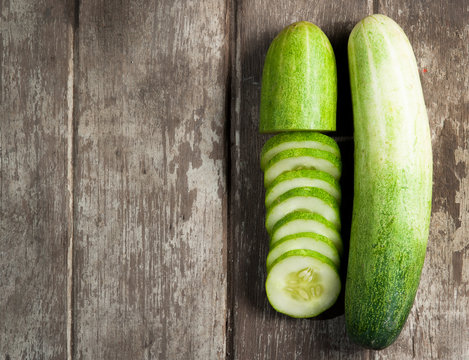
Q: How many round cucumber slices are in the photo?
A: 7